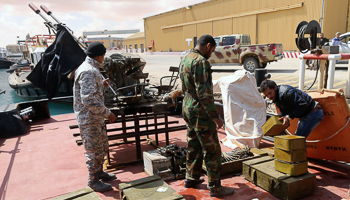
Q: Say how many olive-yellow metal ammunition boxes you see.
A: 4